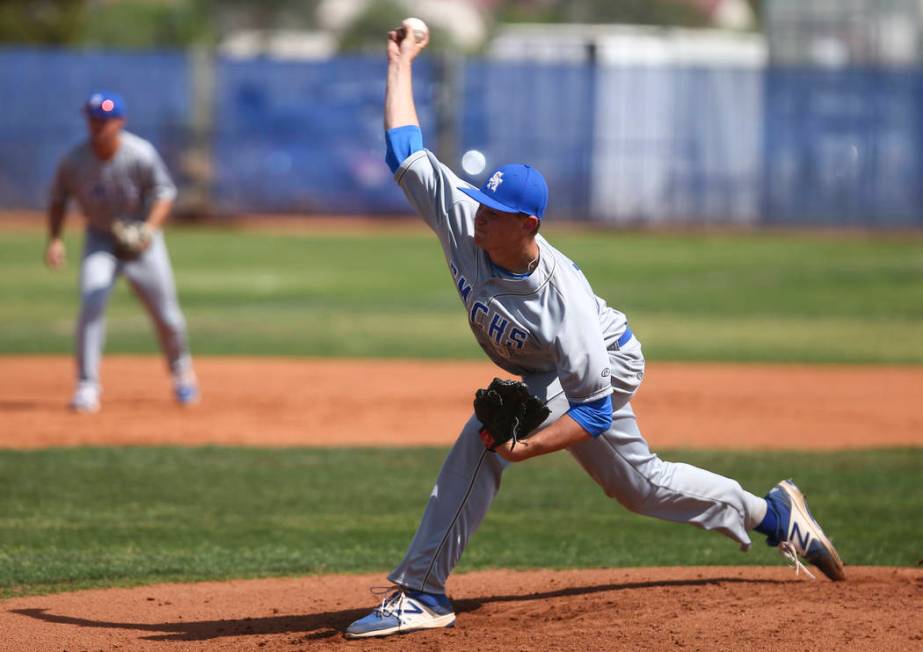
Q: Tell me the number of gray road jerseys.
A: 2